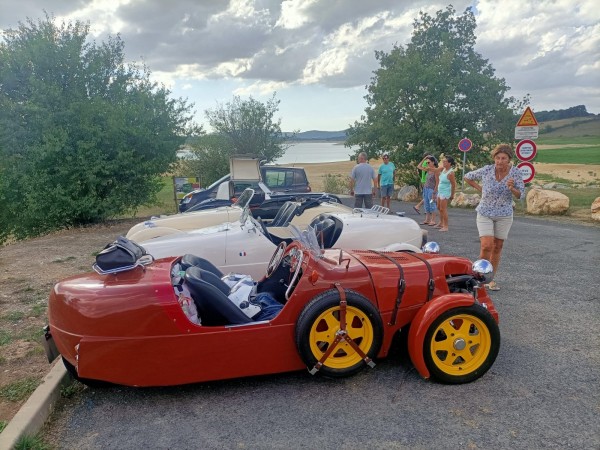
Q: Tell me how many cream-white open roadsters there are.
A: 2